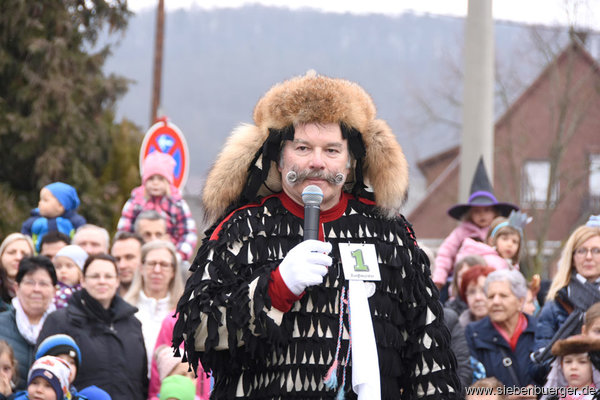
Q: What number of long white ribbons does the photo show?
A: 1